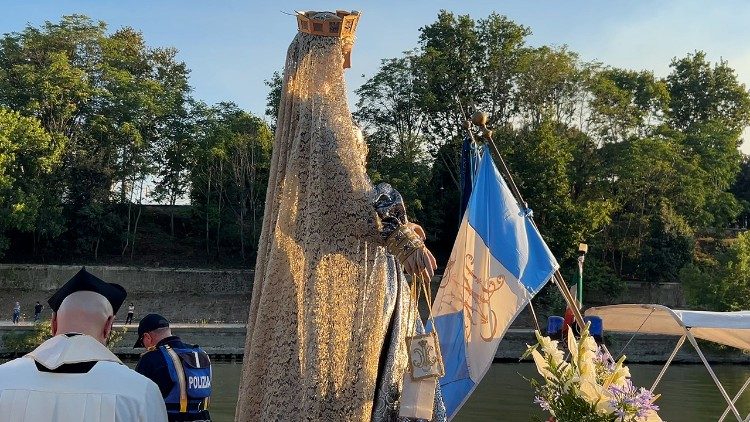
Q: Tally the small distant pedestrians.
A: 3